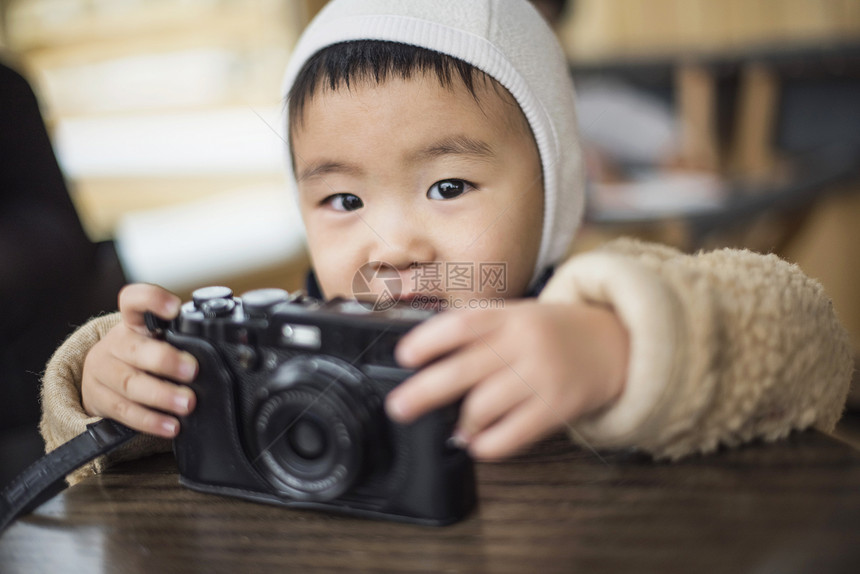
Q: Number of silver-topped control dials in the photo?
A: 2